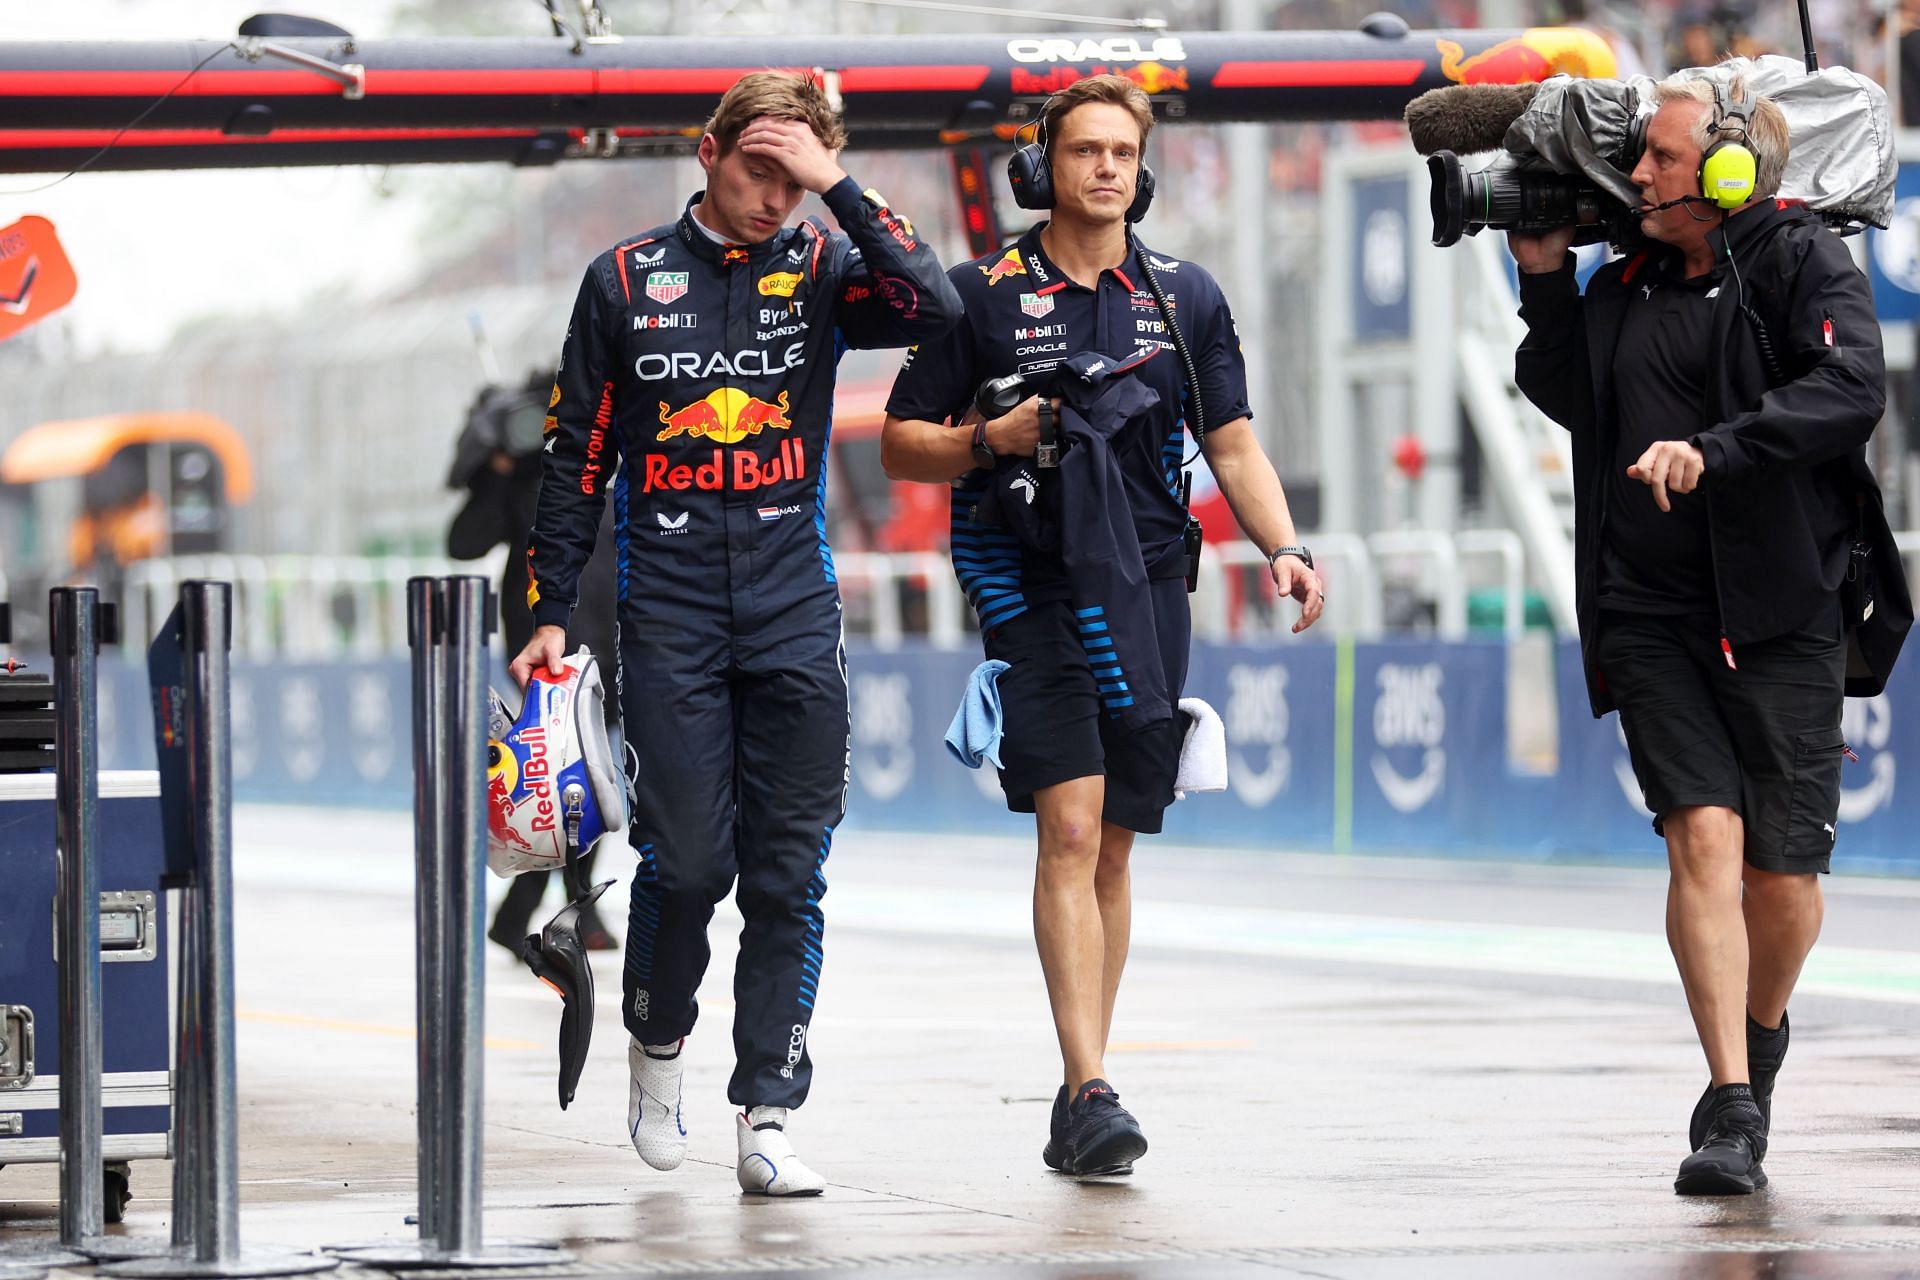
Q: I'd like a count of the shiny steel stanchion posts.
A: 5